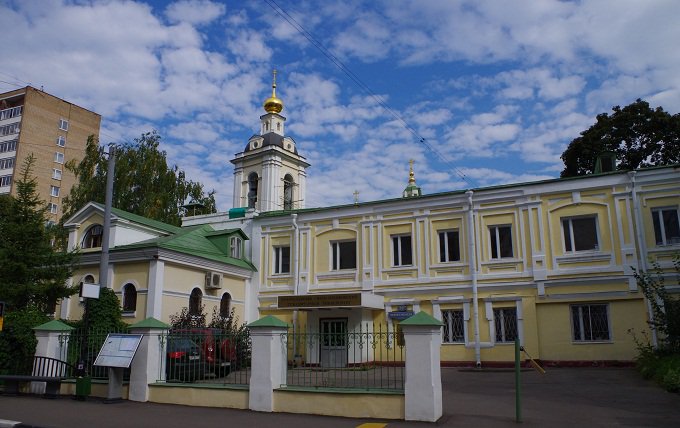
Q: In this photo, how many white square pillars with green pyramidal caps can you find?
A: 4